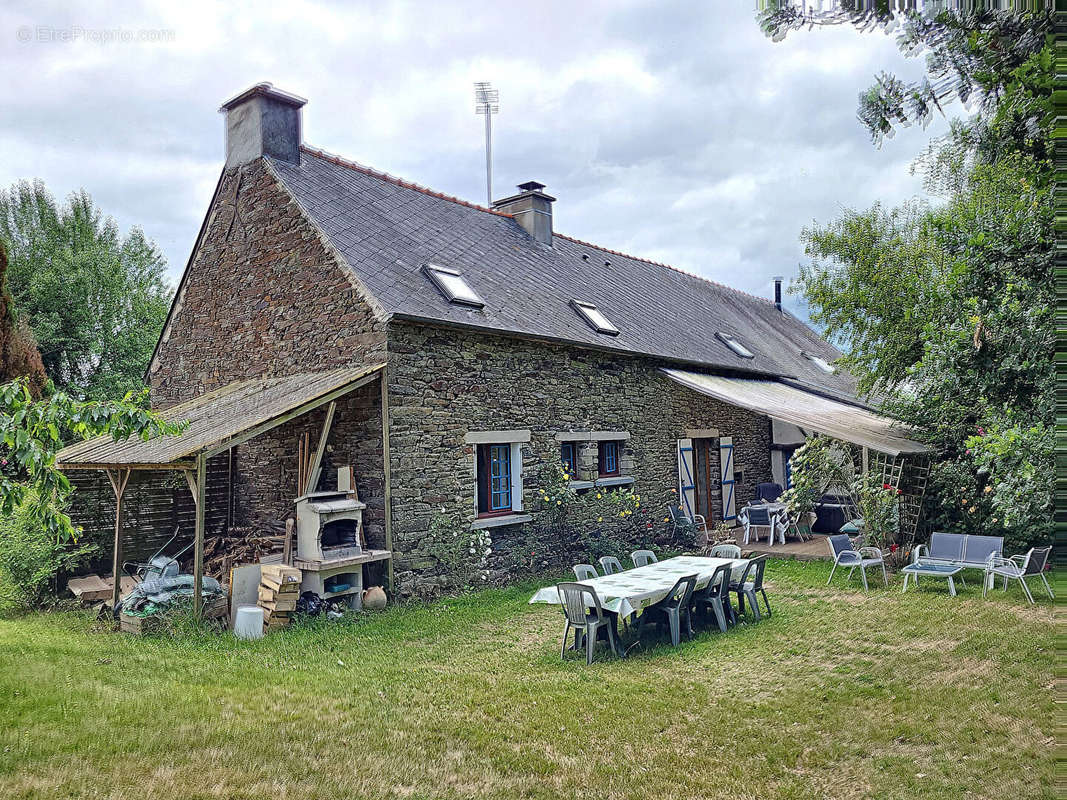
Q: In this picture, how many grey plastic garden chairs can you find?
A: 8